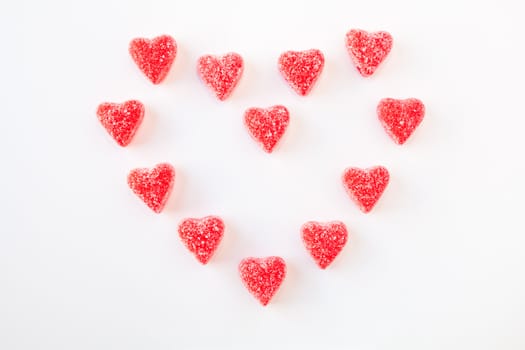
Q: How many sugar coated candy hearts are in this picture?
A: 12